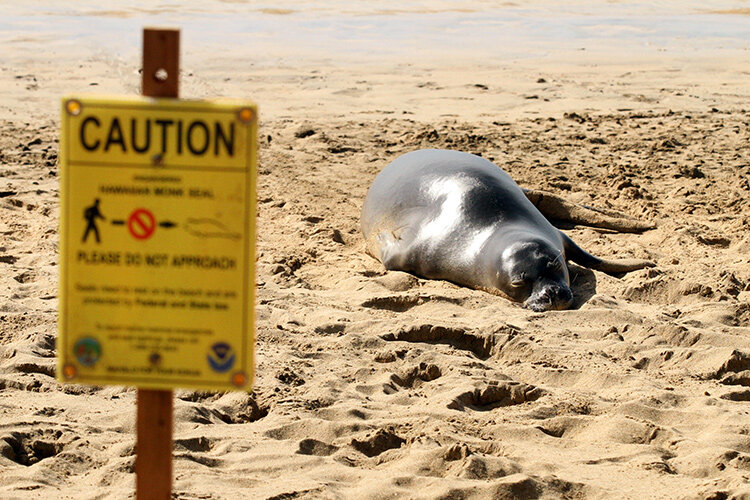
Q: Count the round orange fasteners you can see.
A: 4